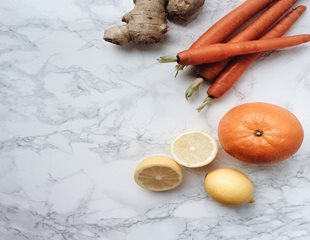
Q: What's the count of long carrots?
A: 4